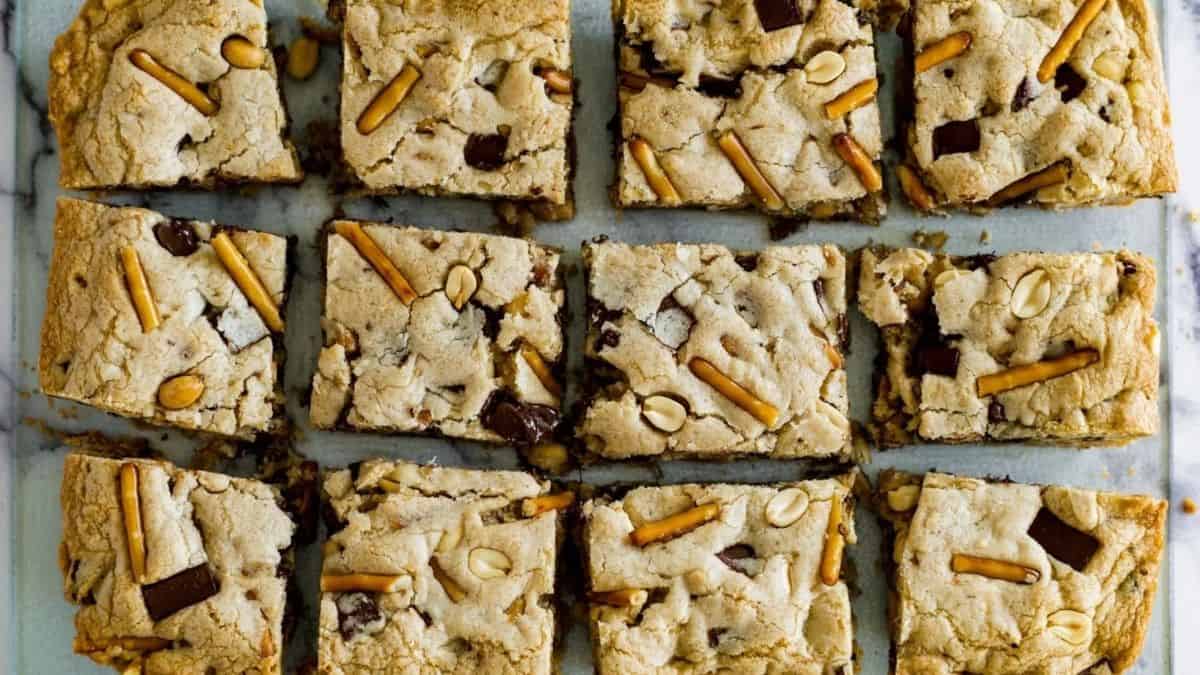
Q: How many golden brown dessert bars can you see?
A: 12